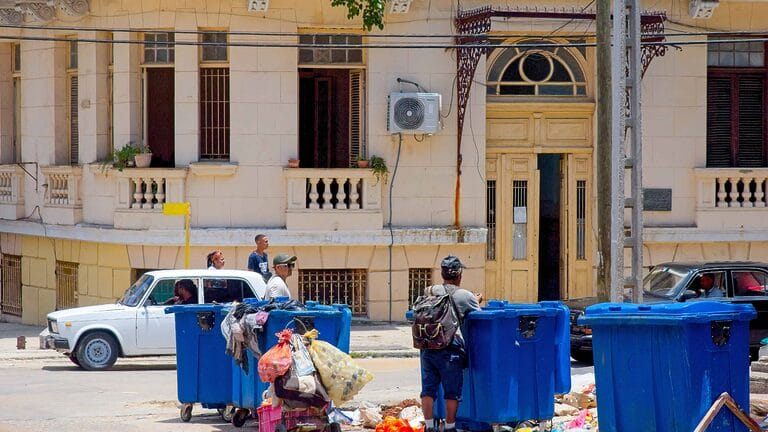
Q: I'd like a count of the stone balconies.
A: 5